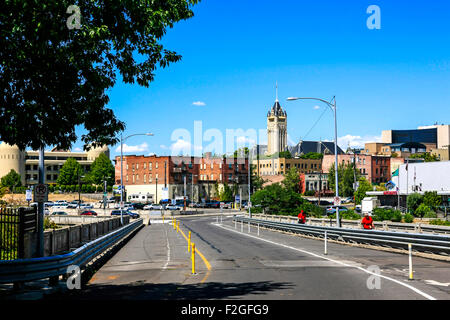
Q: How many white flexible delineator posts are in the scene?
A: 8